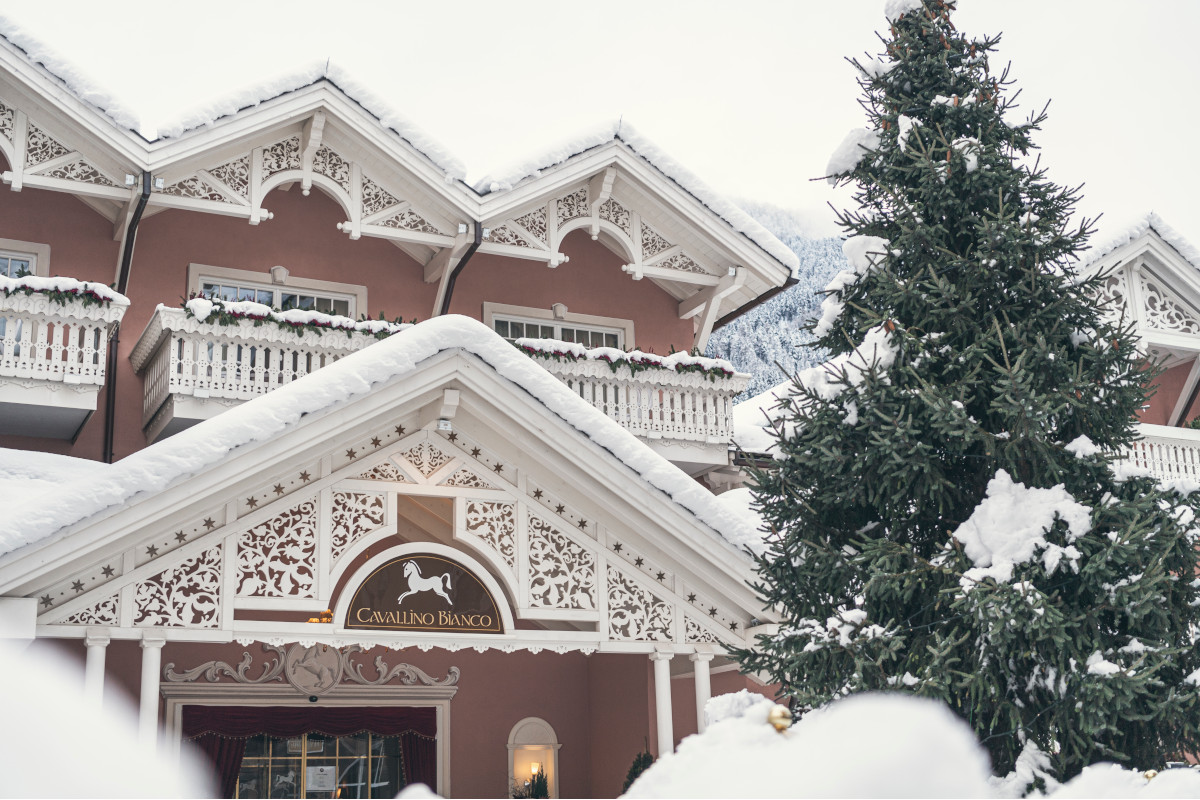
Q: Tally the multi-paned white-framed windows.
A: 3